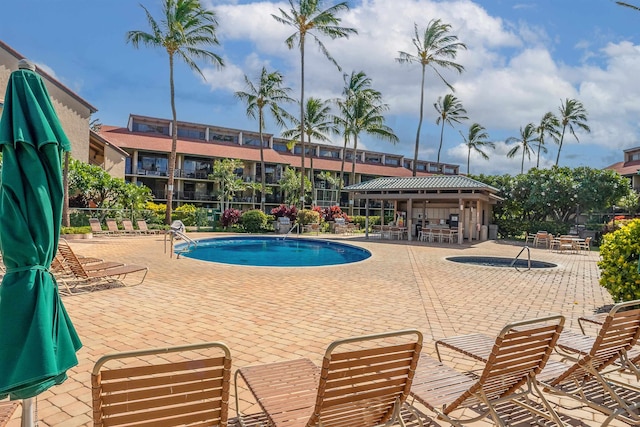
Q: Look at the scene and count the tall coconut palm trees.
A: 12